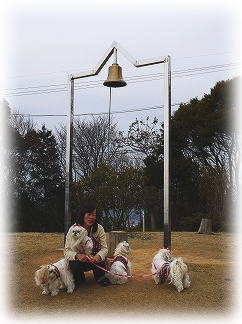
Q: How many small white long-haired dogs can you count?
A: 4